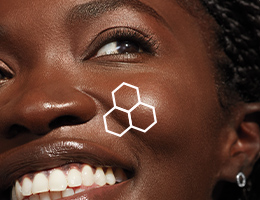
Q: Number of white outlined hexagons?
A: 3